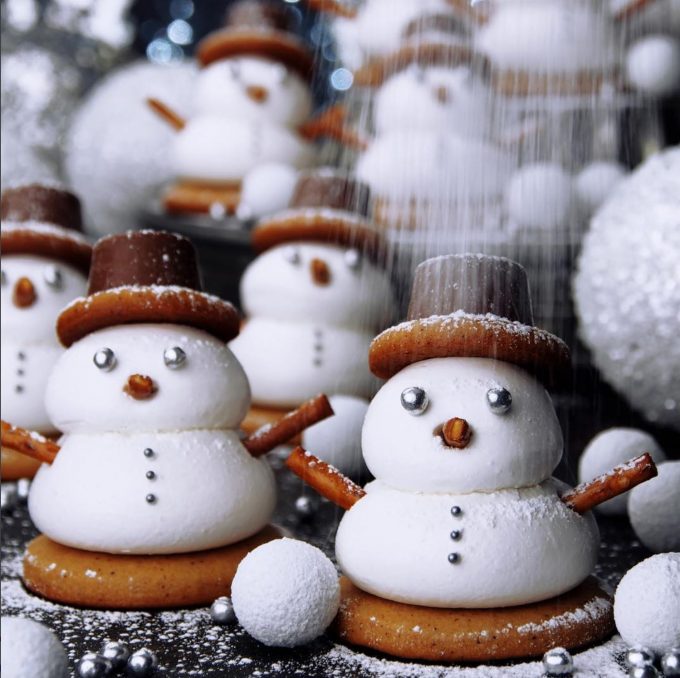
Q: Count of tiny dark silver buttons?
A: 12